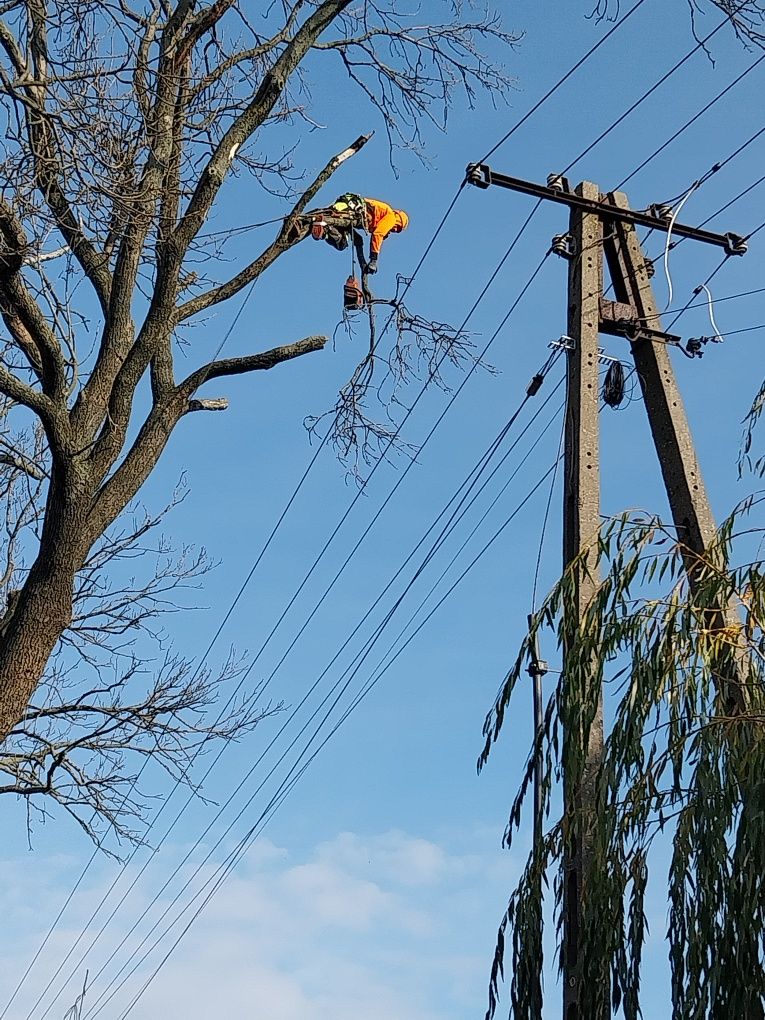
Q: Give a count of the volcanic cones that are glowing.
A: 0